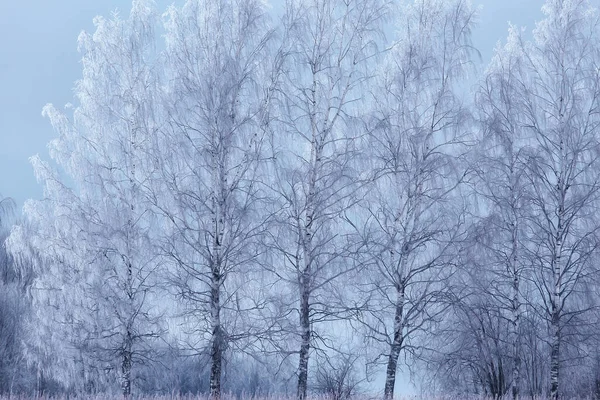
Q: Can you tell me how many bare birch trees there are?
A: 6